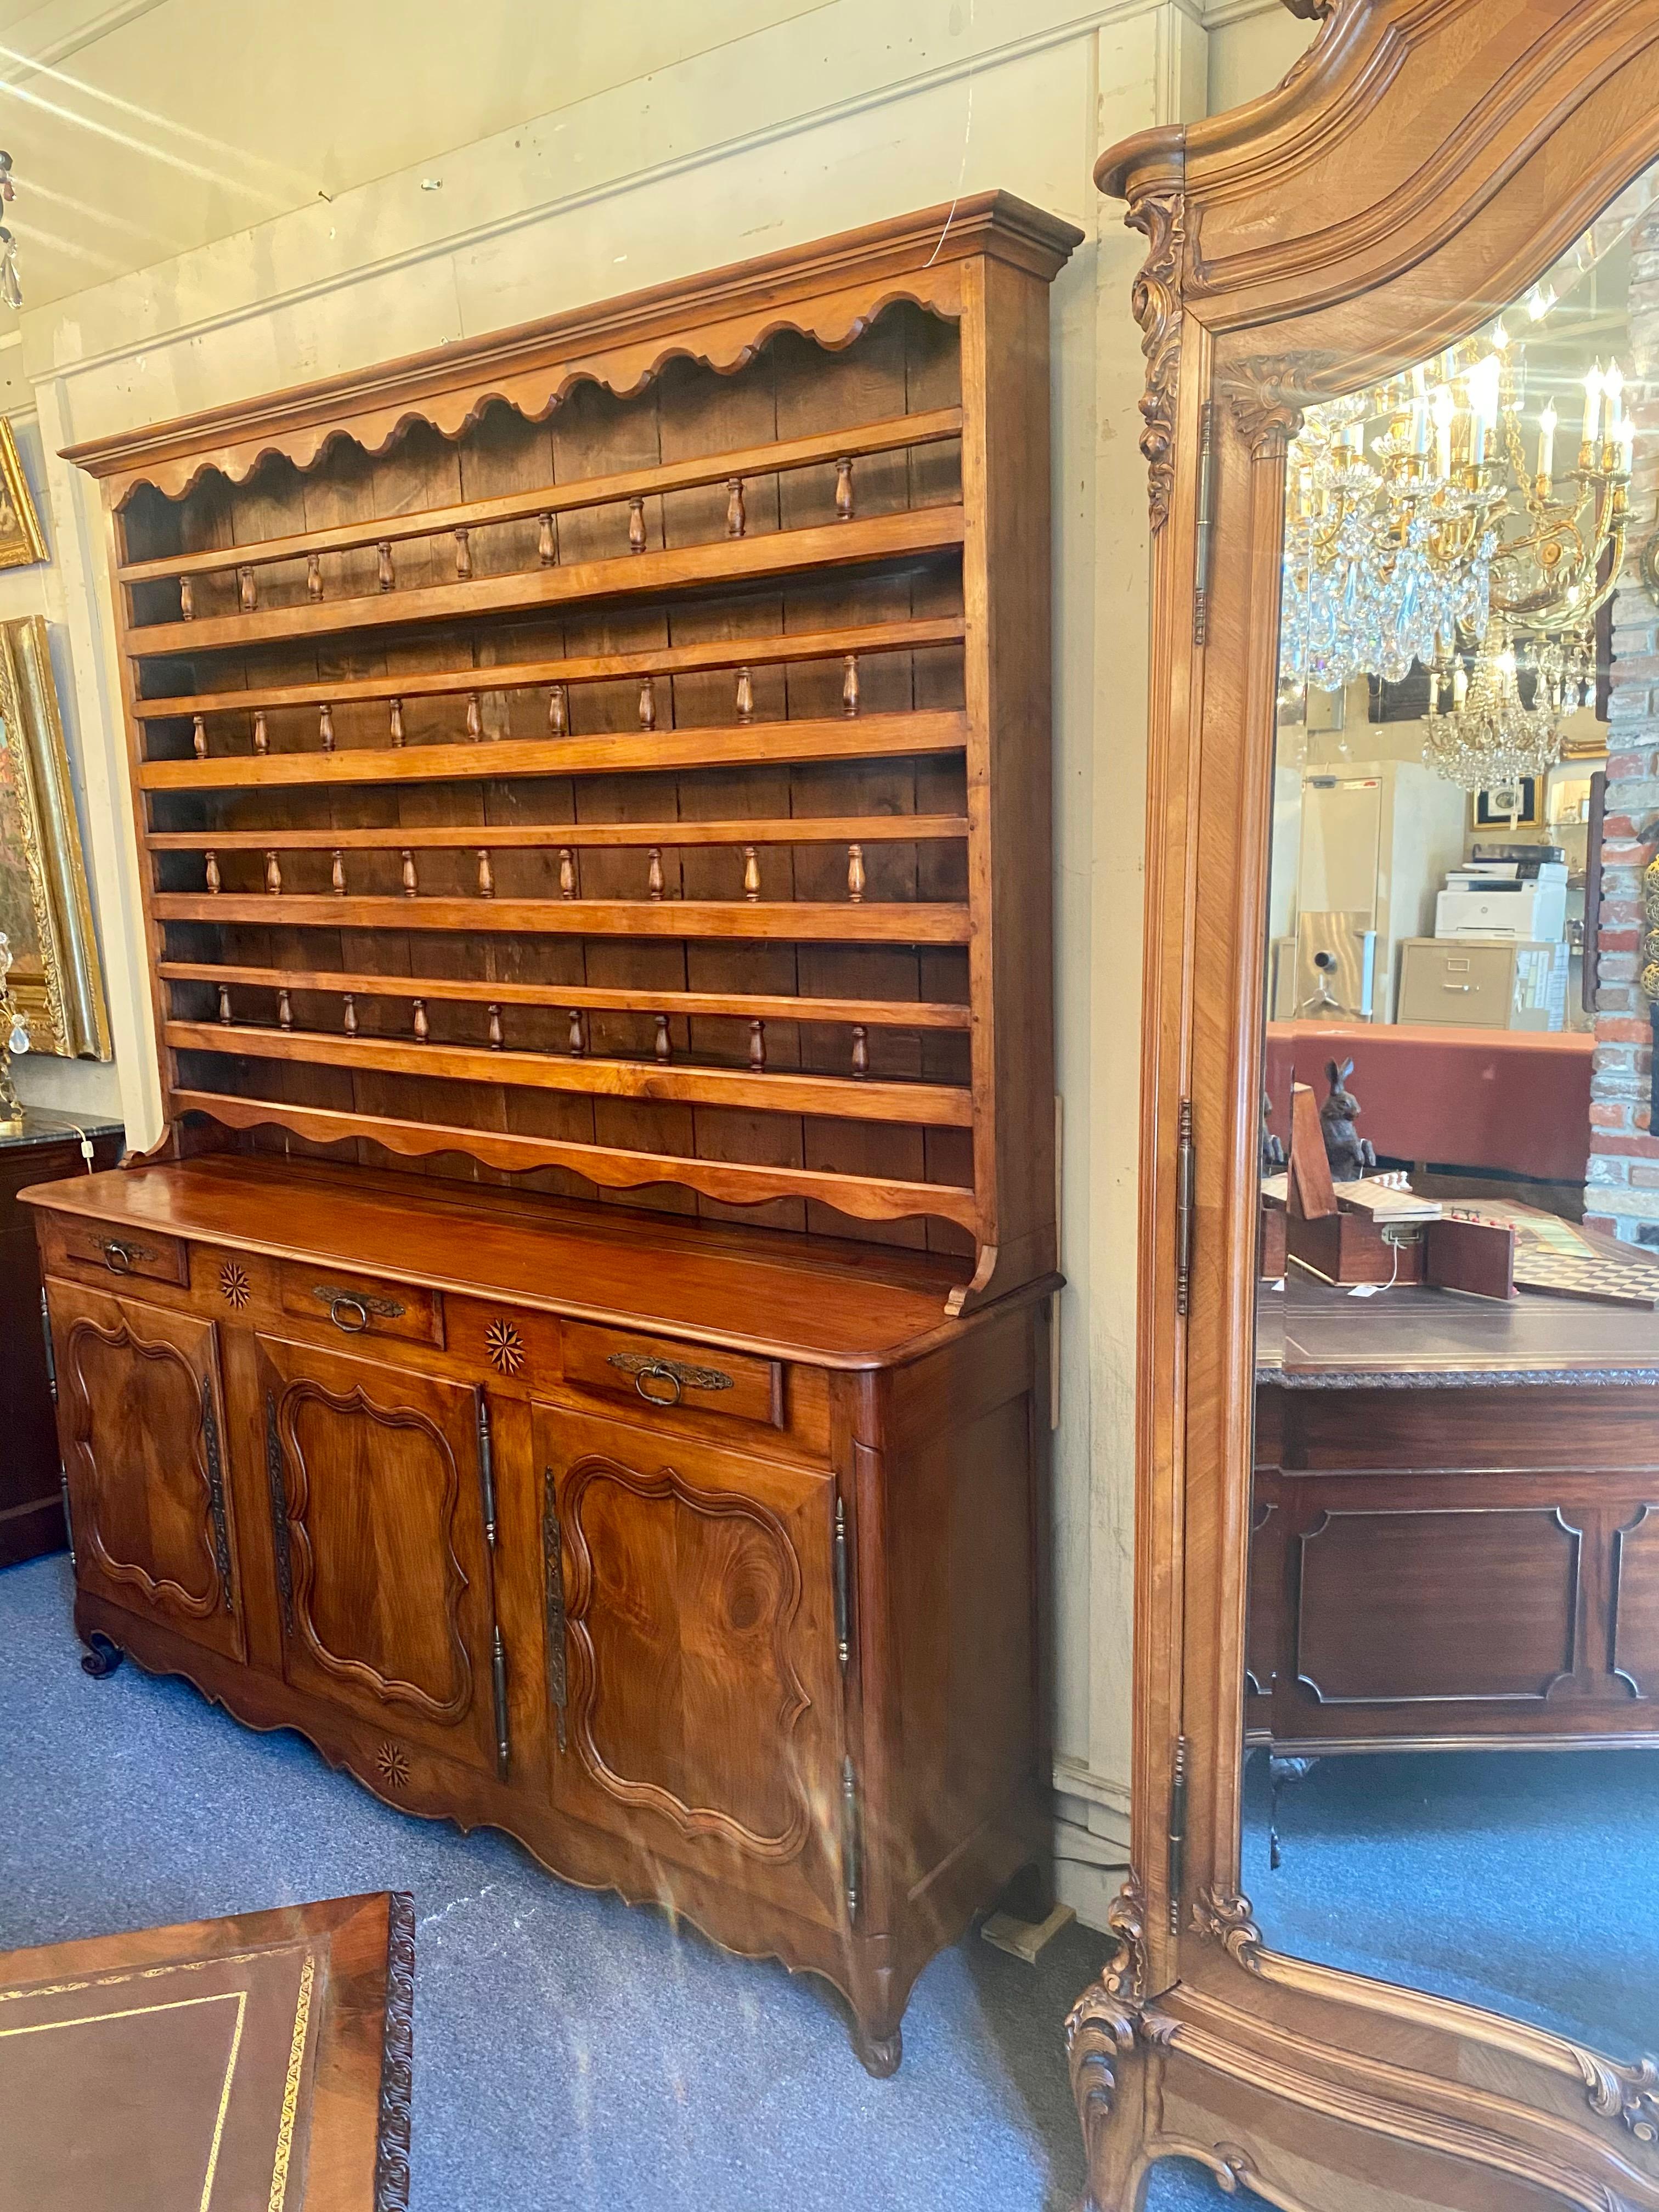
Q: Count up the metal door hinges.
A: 9